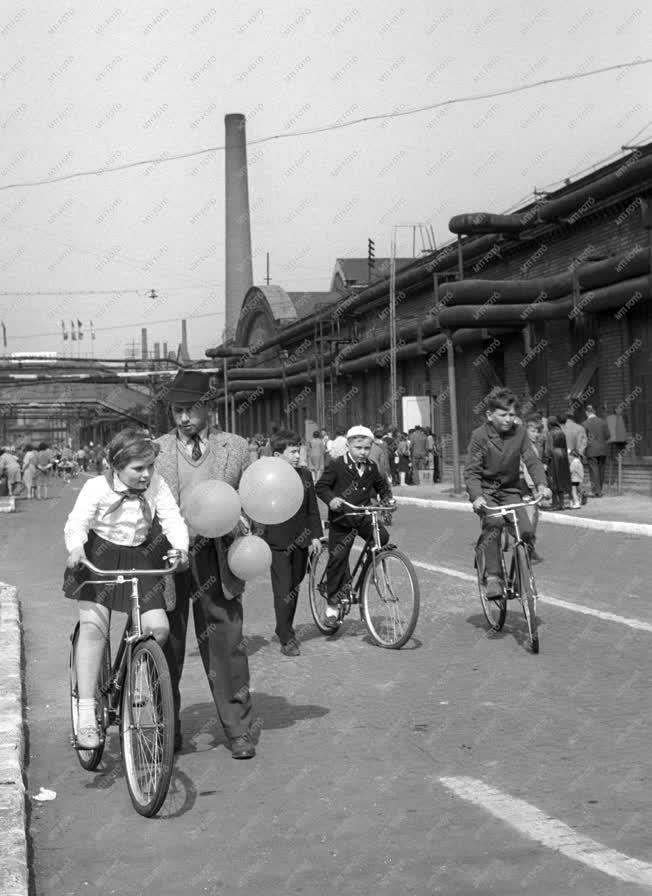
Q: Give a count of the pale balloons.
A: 3